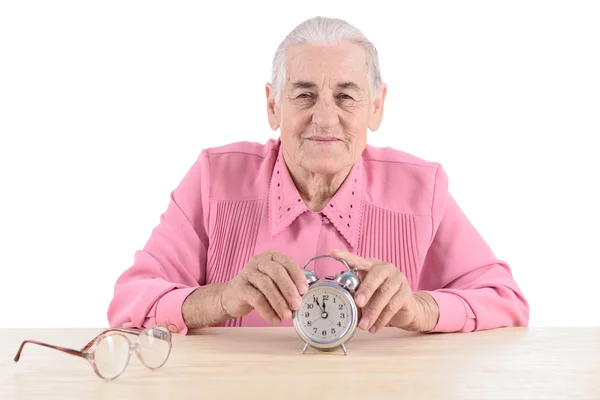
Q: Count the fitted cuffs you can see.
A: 2